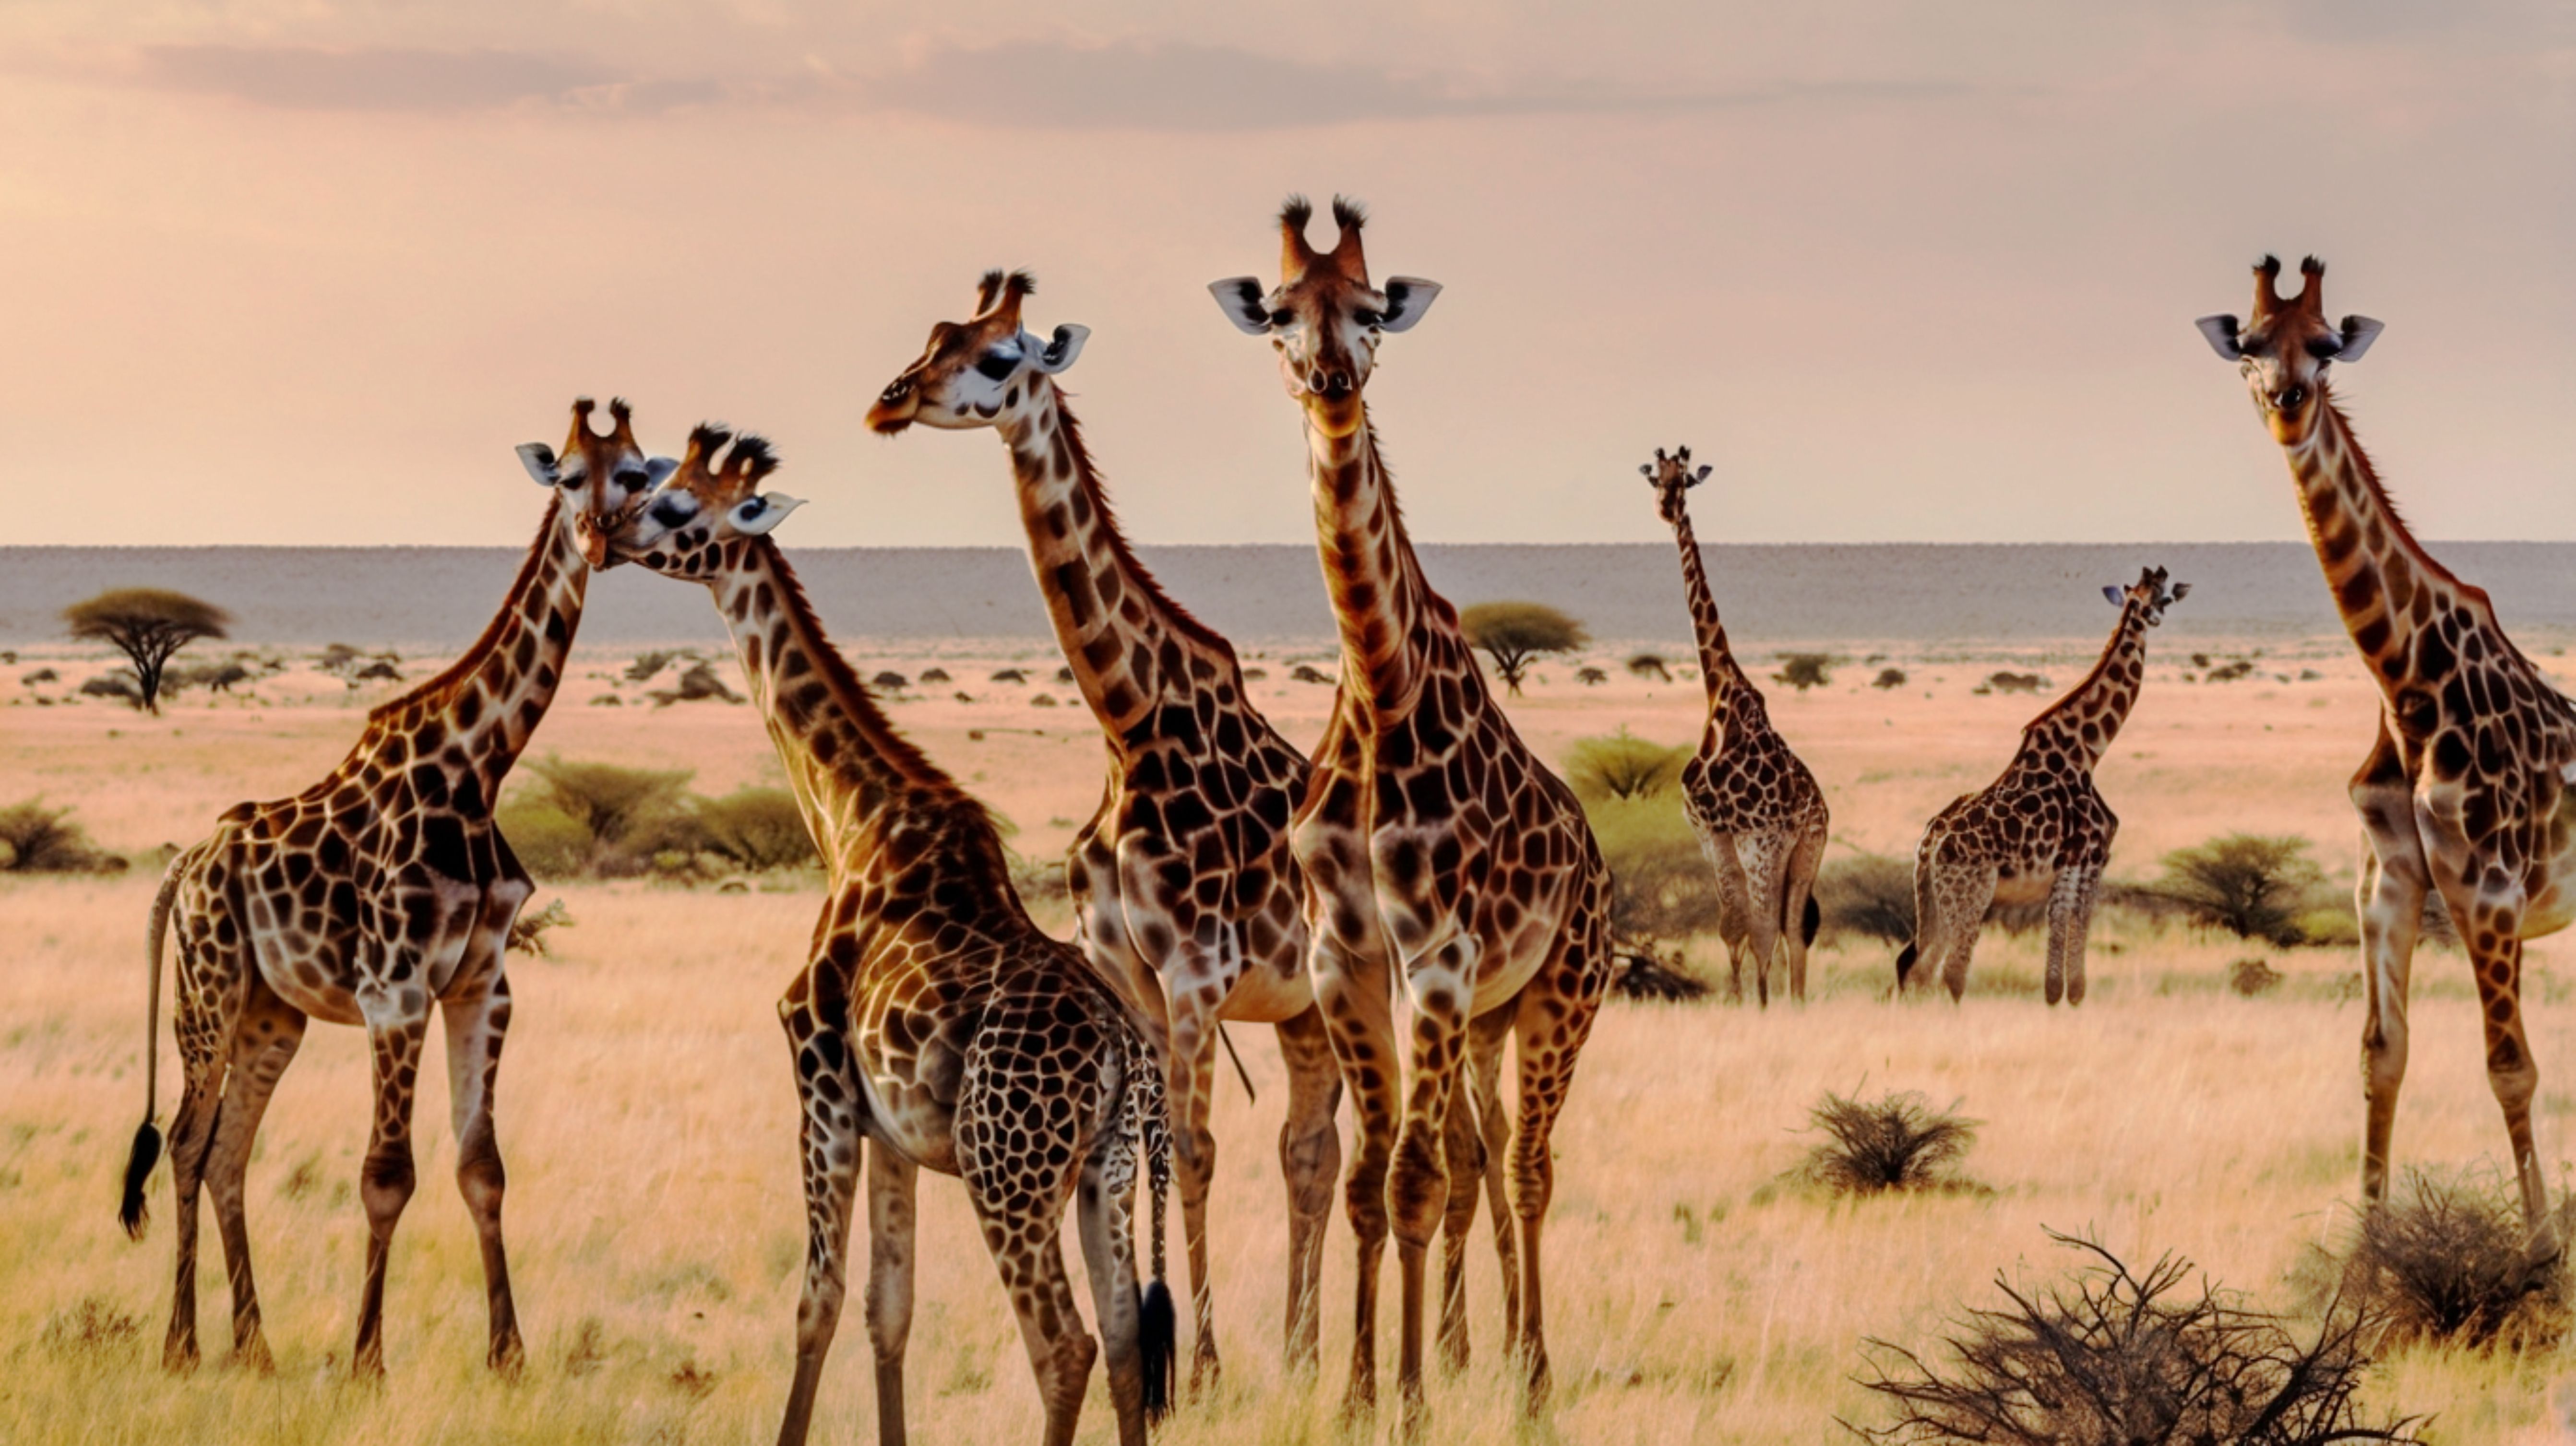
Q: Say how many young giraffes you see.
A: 2